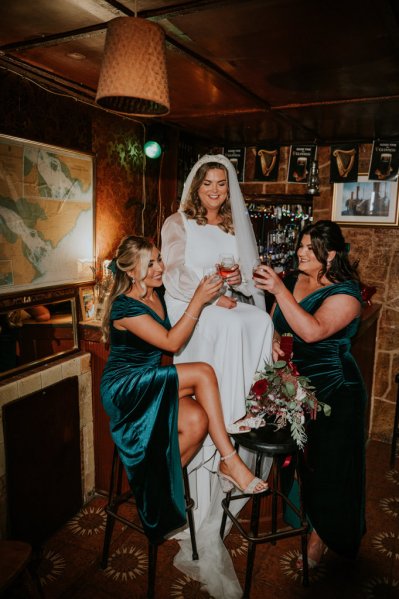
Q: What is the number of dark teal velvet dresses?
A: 2